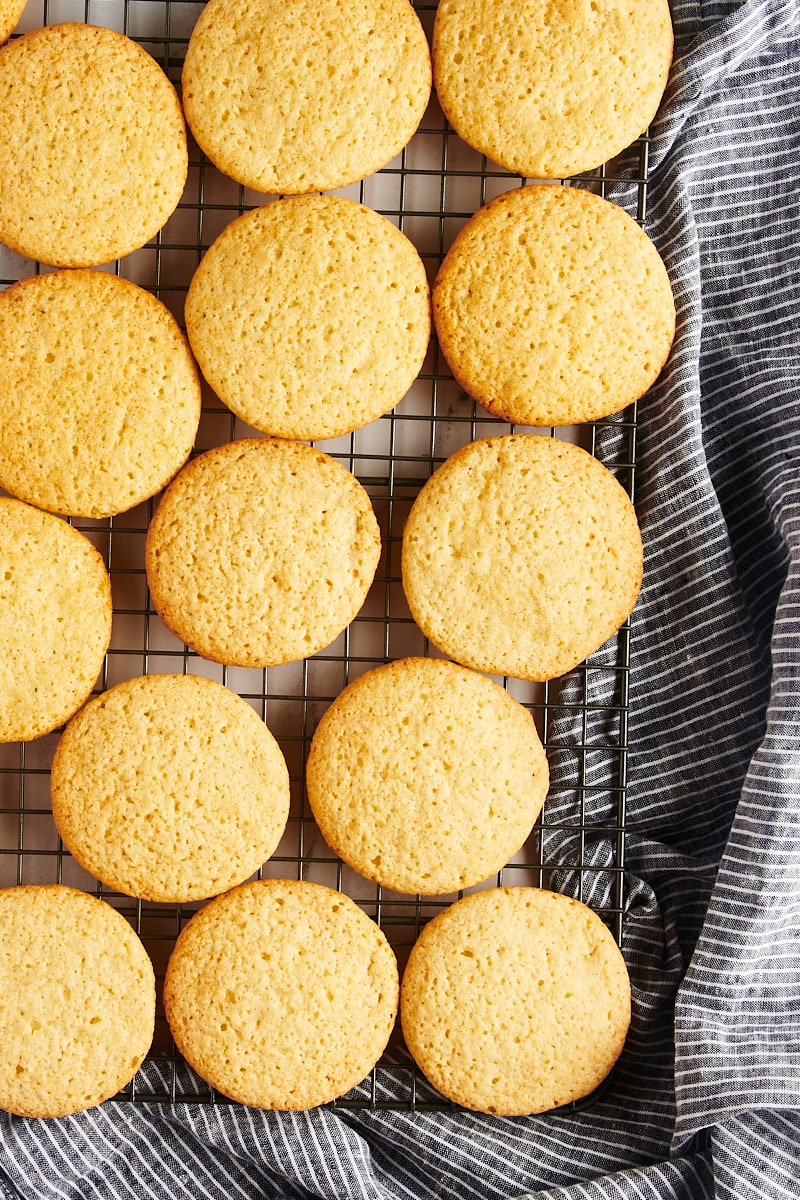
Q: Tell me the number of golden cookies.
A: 15